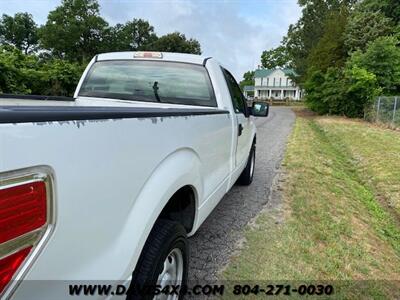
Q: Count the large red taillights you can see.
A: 1